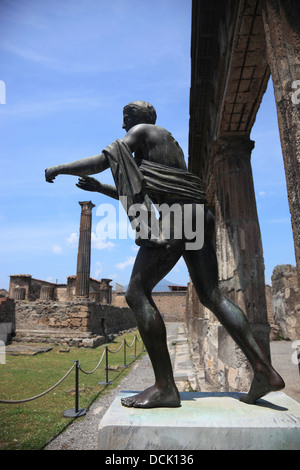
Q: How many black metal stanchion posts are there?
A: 5